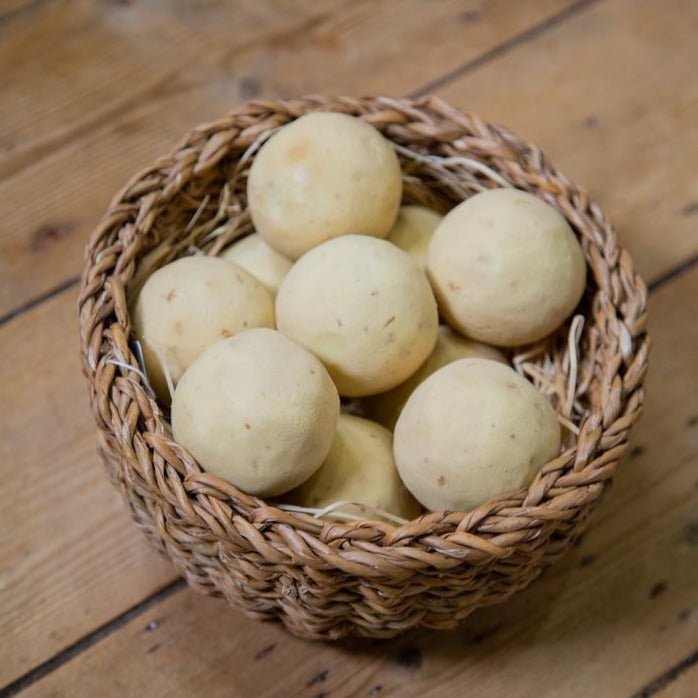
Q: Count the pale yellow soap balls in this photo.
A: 10